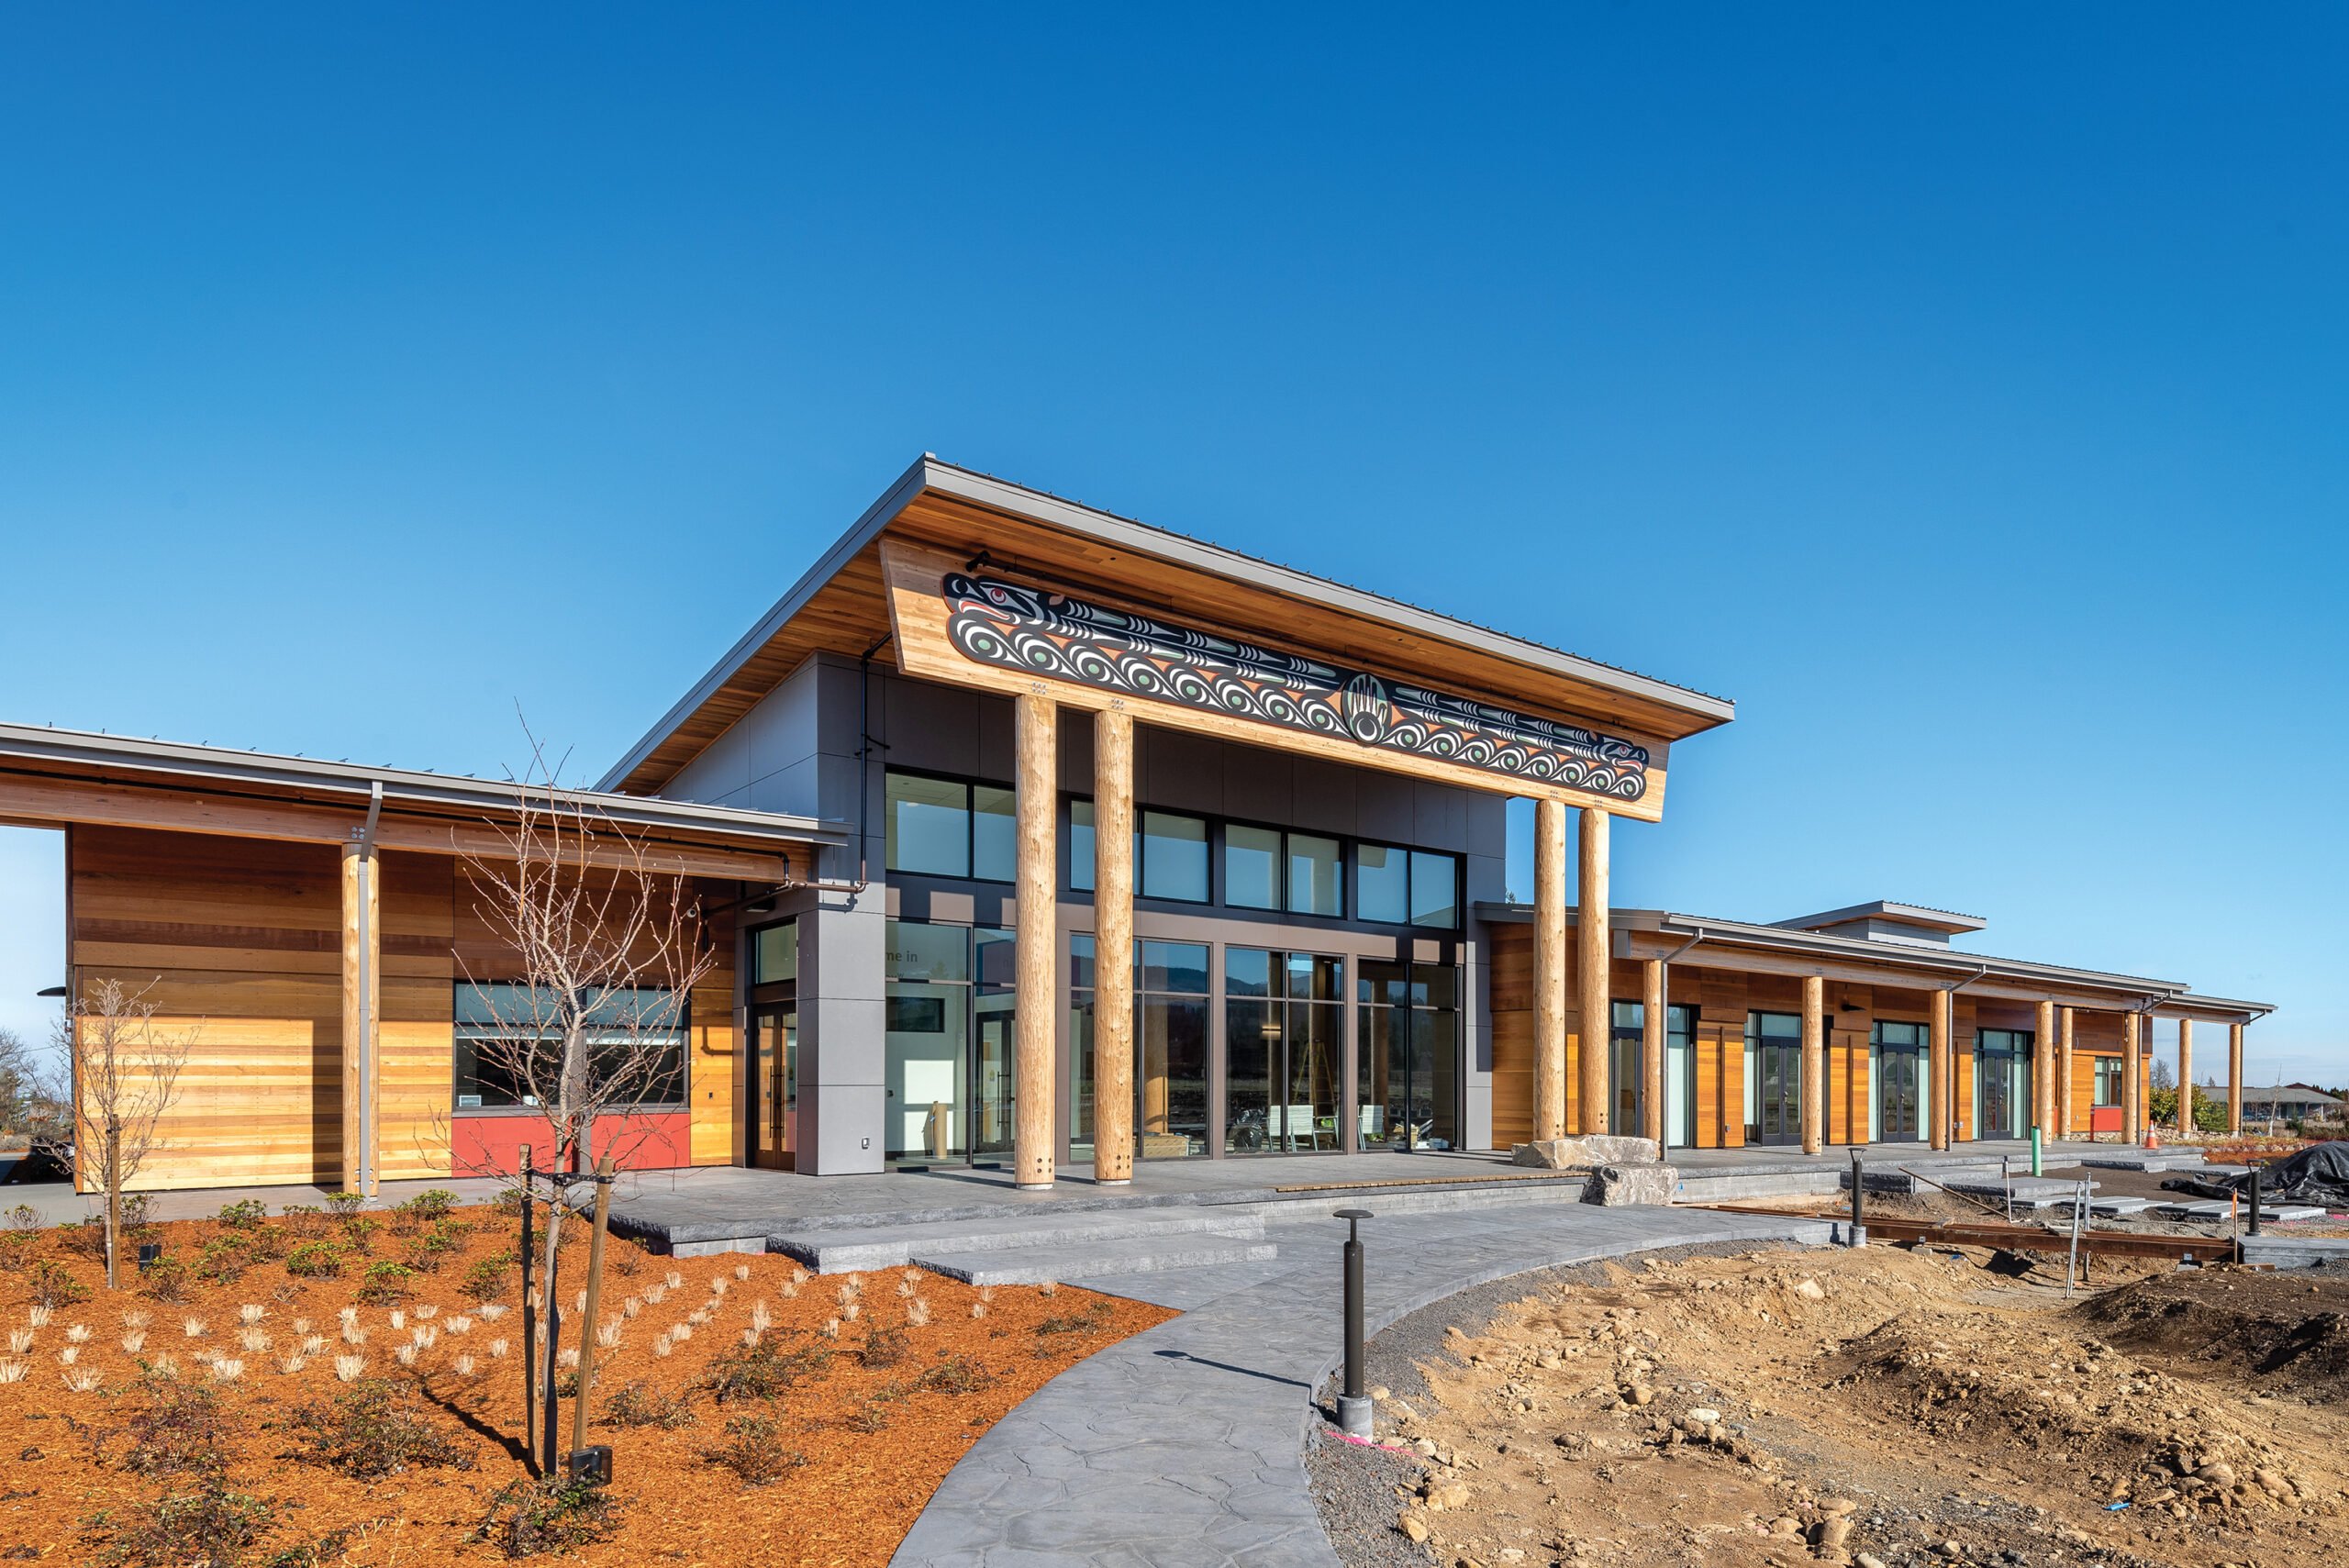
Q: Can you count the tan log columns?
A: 13